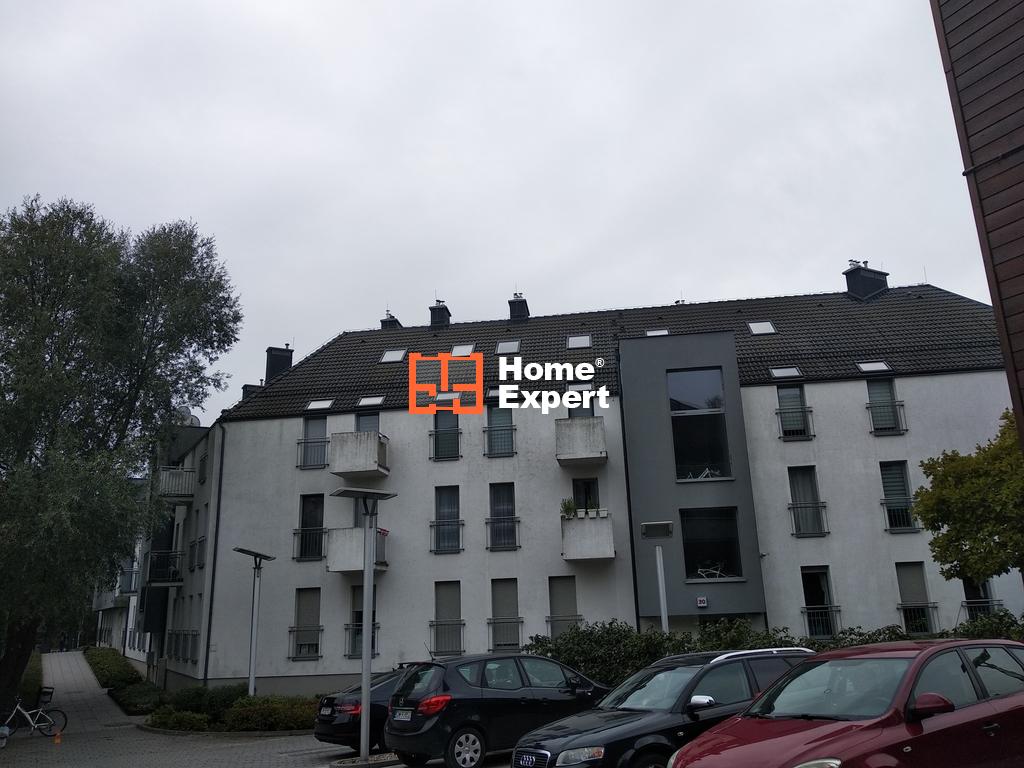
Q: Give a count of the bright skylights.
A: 13